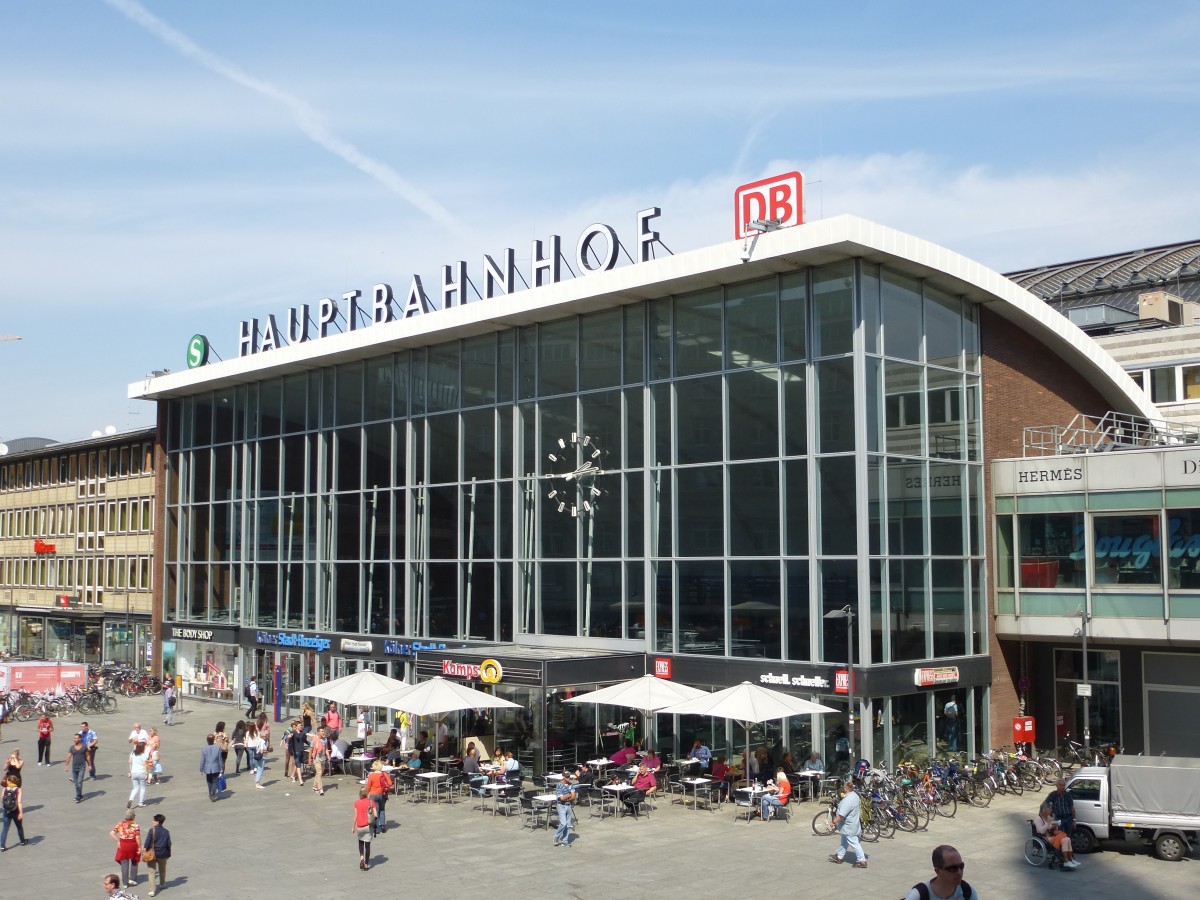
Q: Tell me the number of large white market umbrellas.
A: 4